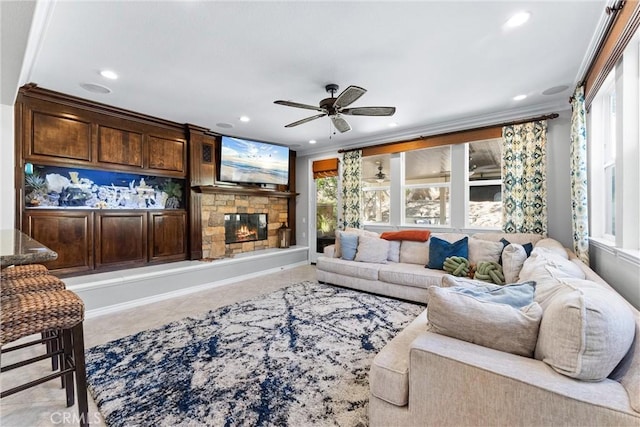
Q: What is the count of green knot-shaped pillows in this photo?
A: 2